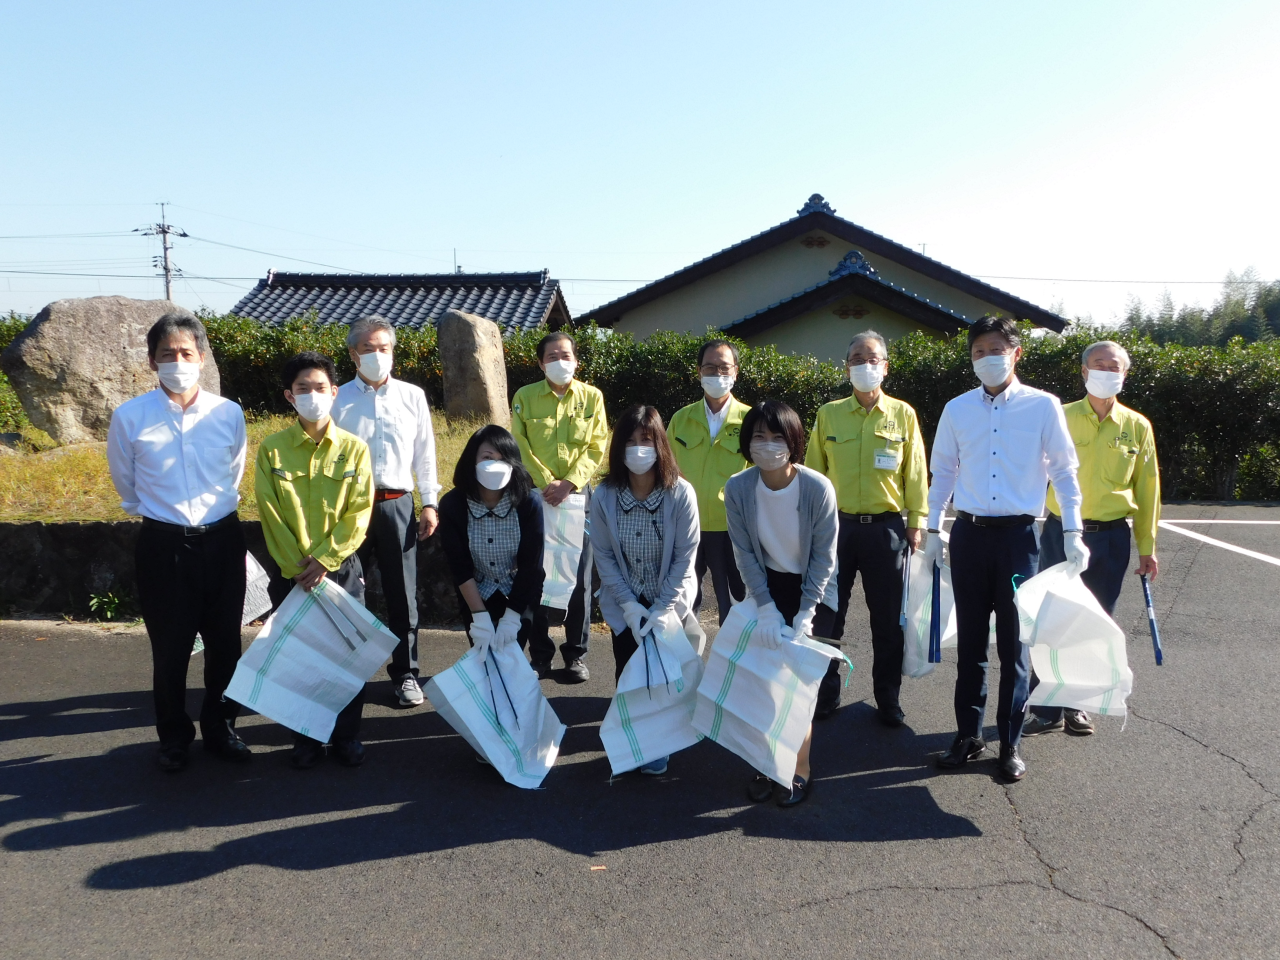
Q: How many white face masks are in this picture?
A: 11